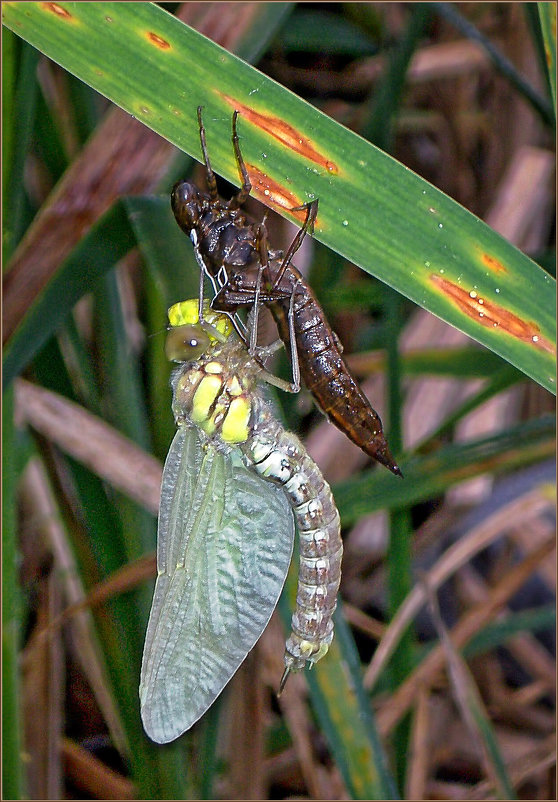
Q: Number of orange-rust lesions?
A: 6